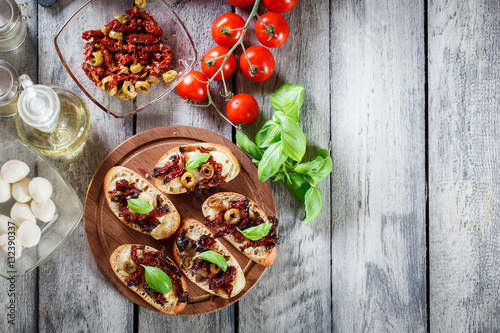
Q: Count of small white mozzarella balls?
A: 9